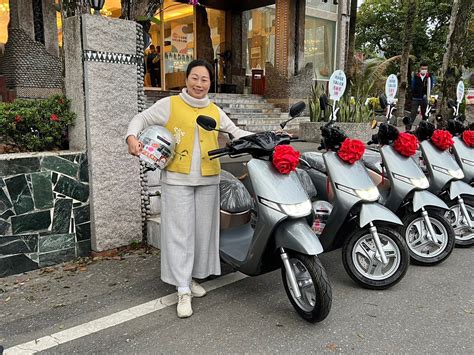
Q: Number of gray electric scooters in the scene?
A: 5